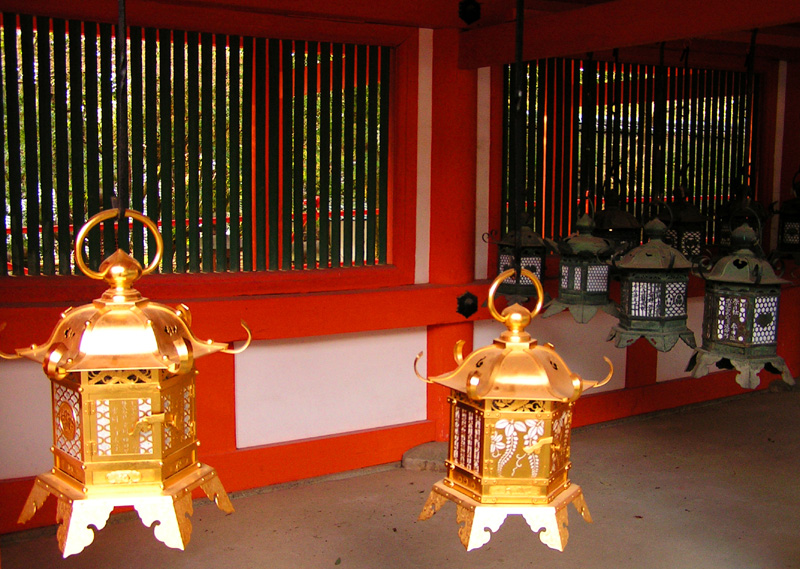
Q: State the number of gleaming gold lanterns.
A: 2